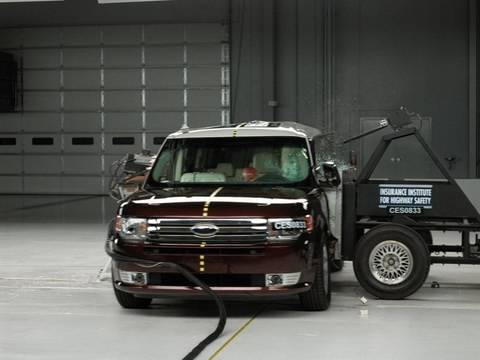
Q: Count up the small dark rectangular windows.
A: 5